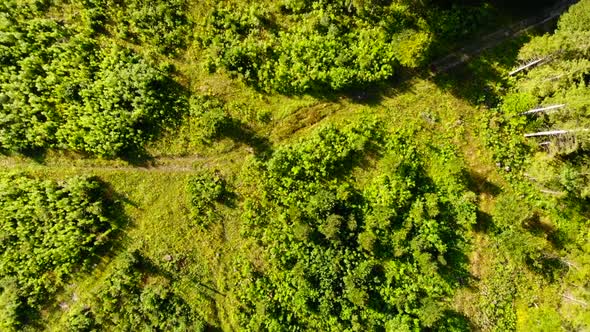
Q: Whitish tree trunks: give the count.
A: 3